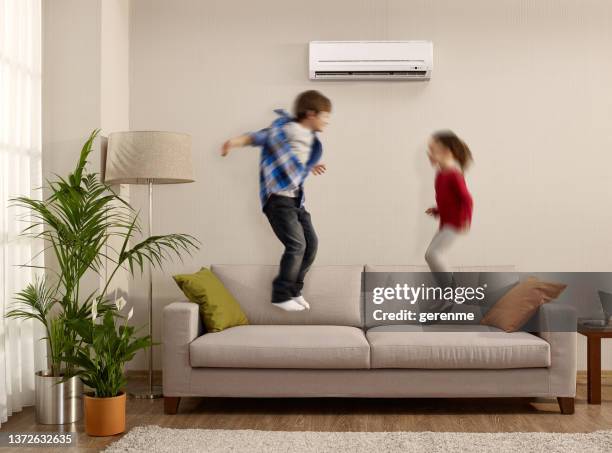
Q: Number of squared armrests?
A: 2